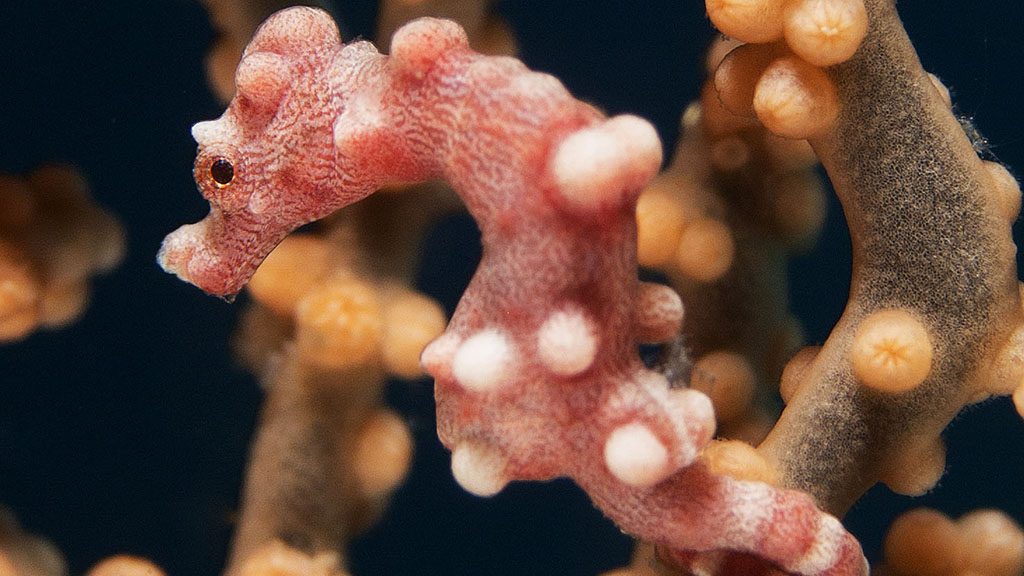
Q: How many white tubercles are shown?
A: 5